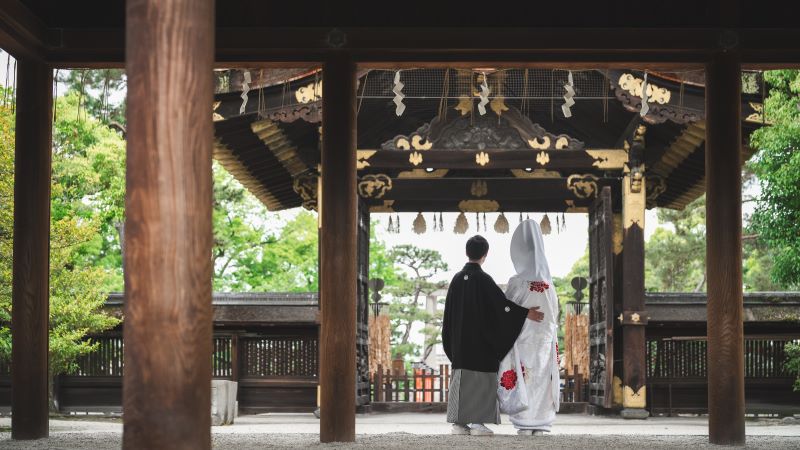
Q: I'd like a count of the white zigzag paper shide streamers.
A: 5